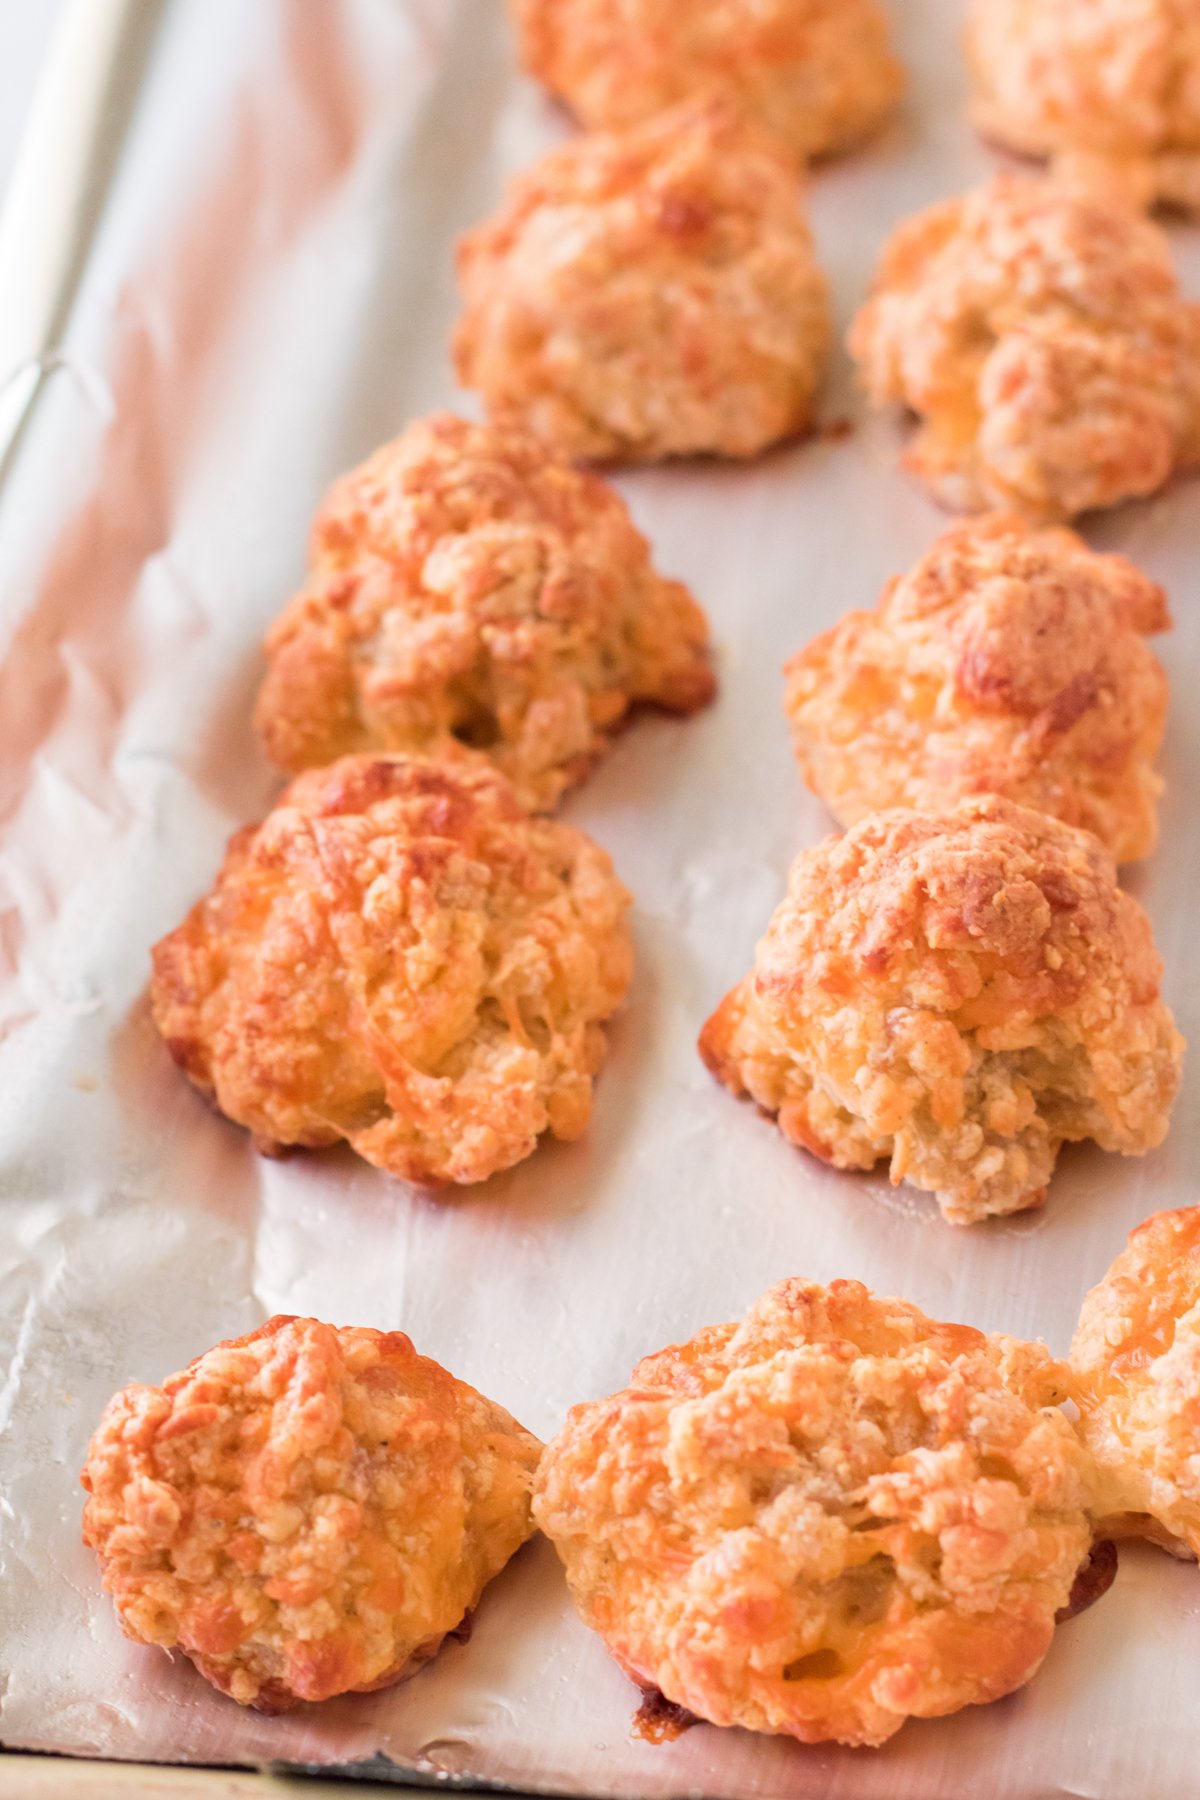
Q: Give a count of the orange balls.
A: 11